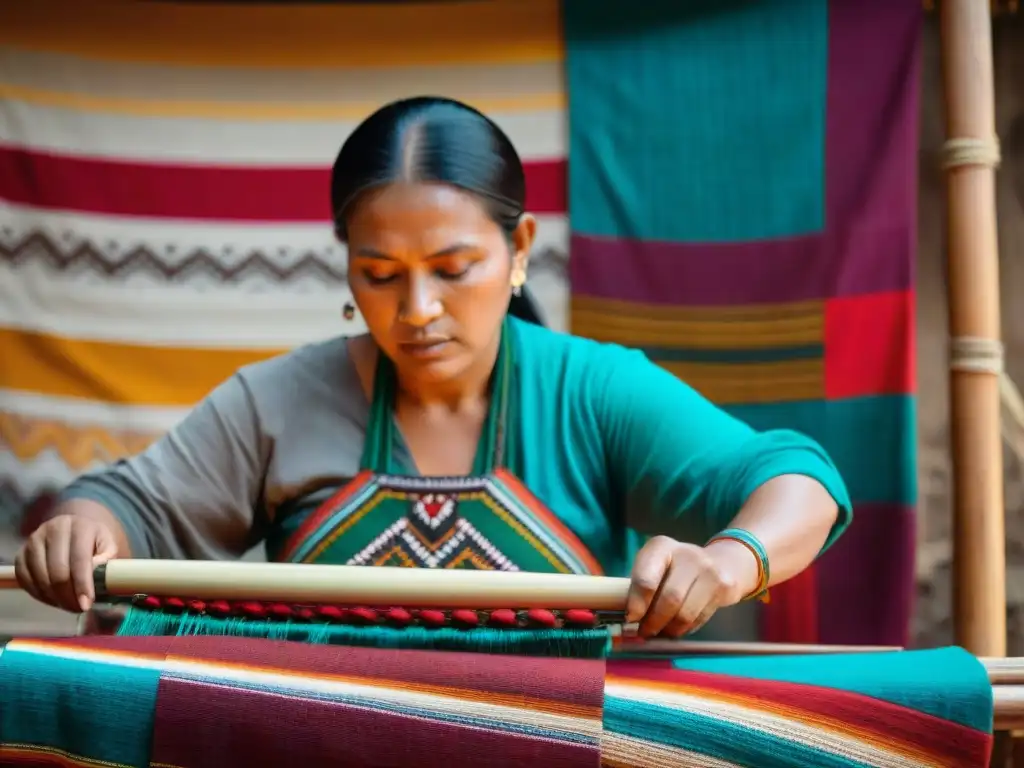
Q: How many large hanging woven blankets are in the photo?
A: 2